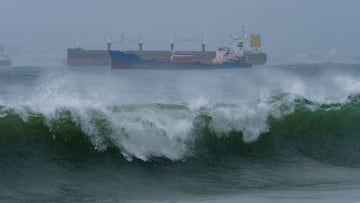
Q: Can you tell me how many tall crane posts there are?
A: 4